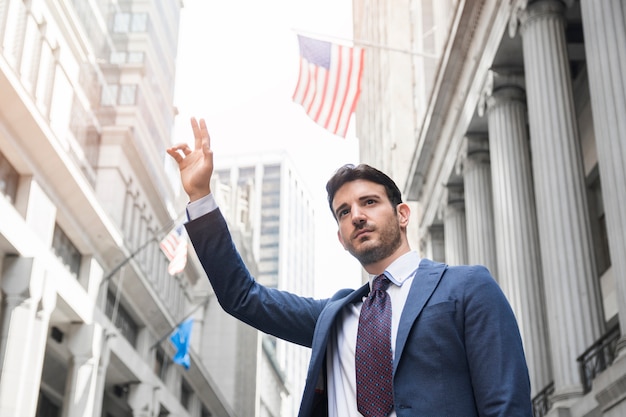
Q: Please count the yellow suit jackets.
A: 0